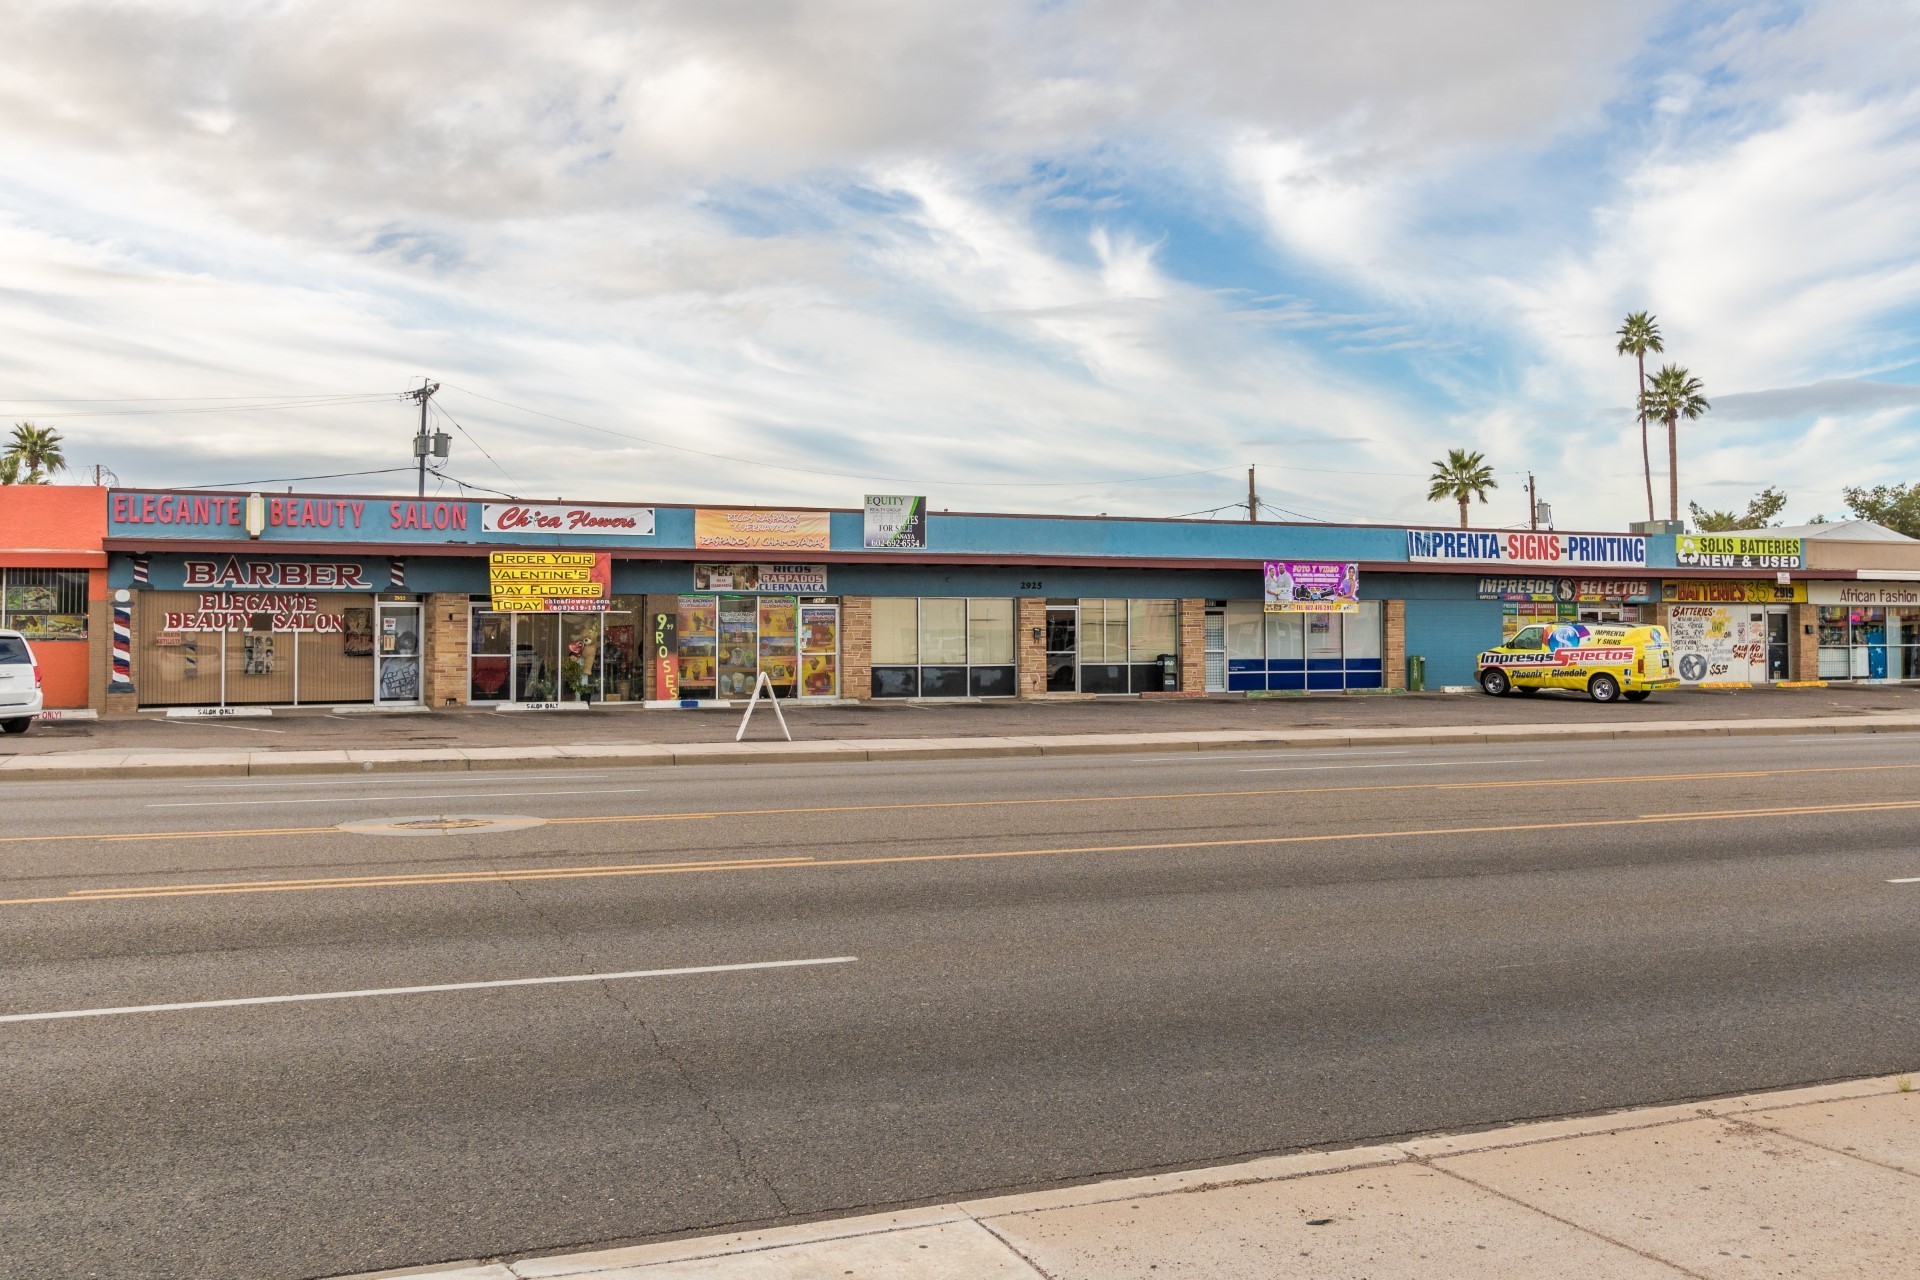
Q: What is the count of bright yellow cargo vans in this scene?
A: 1